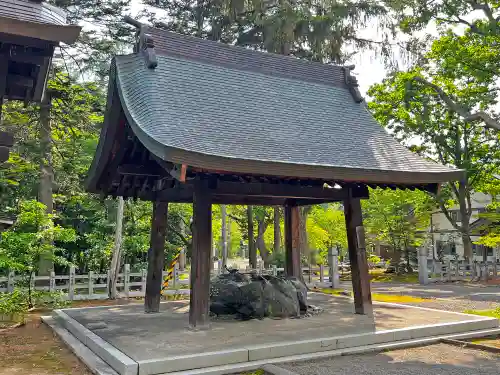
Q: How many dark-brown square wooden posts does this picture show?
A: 4